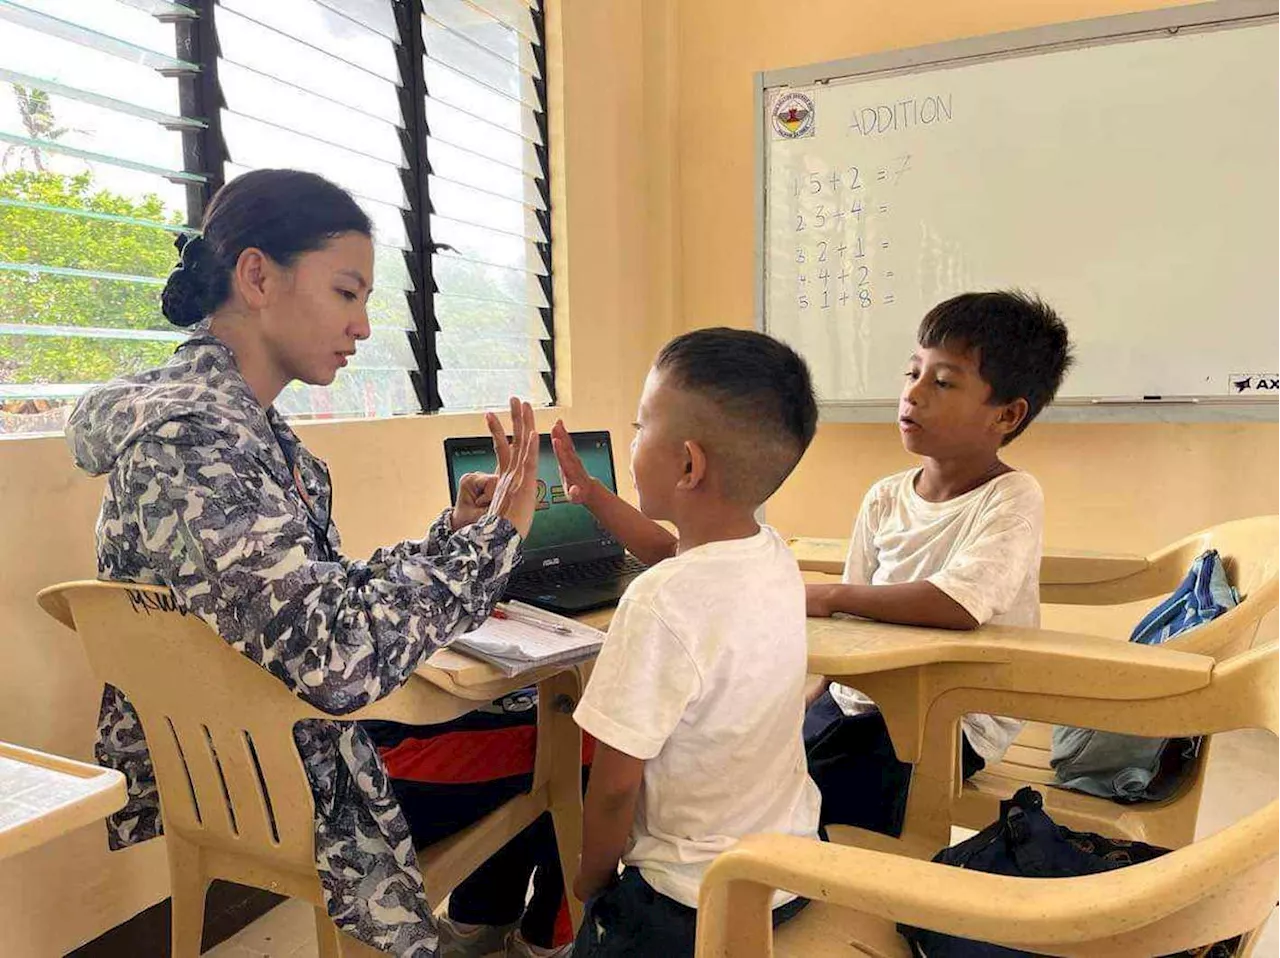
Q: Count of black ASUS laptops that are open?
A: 1